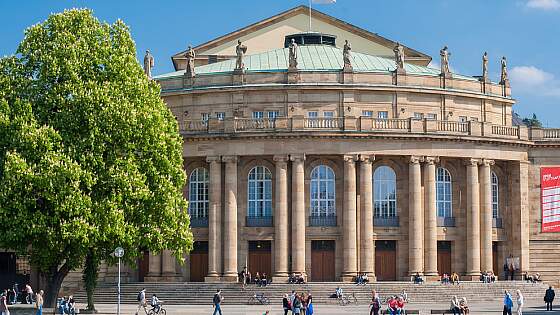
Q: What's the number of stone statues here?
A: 9